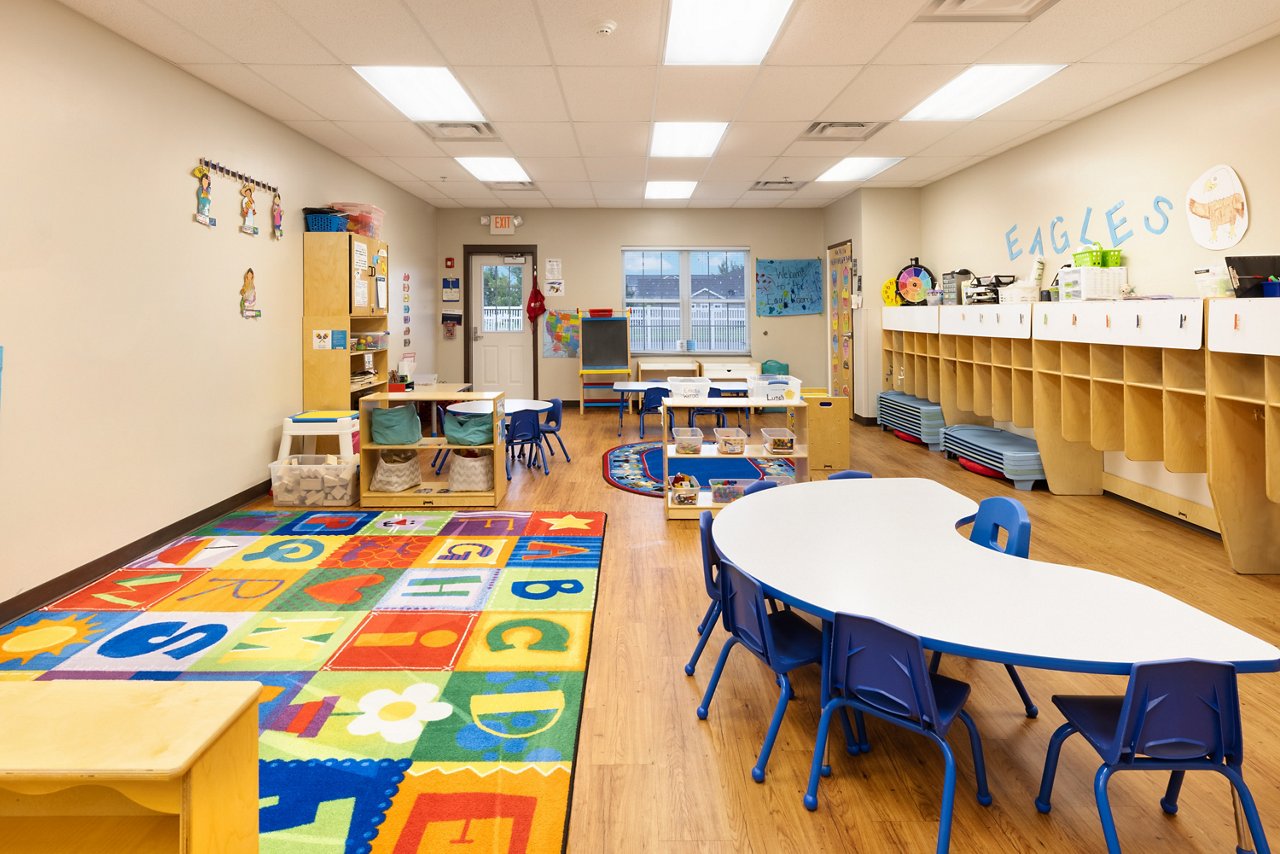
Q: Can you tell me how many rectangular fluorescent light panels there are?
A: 7